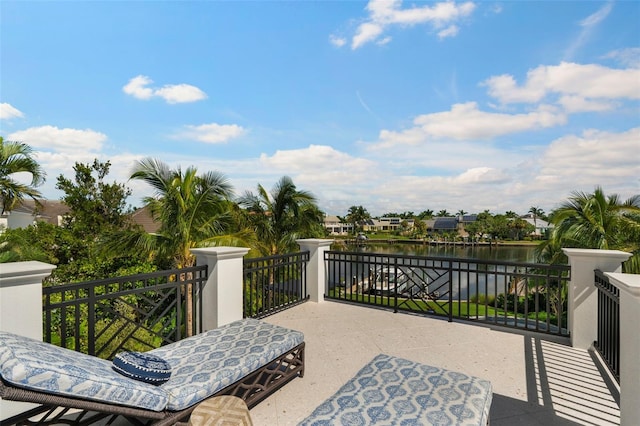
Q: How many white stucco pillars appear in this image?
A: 5